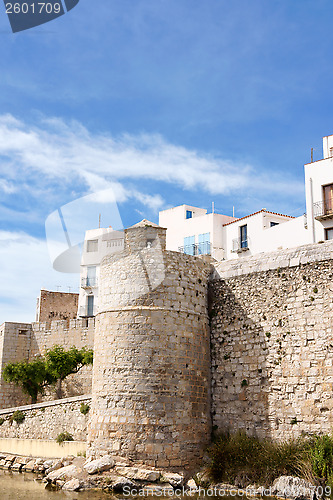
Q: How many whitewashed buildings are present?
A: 4